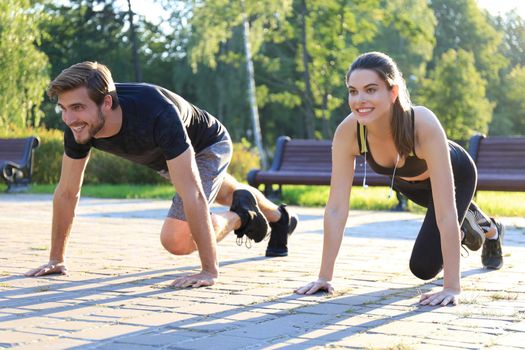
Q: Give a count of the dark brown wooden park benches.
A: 3